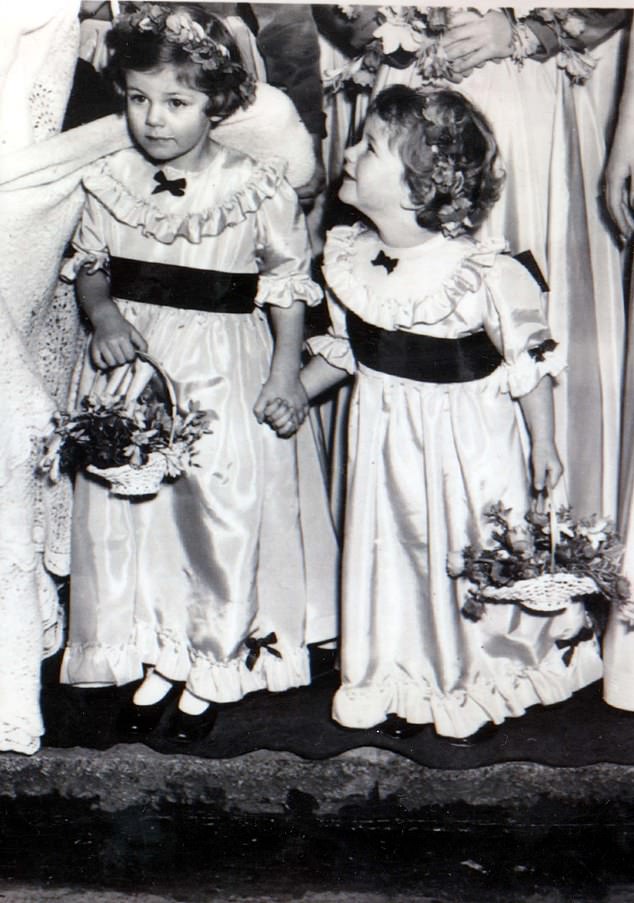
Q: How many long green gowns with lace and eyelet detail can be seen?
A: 0